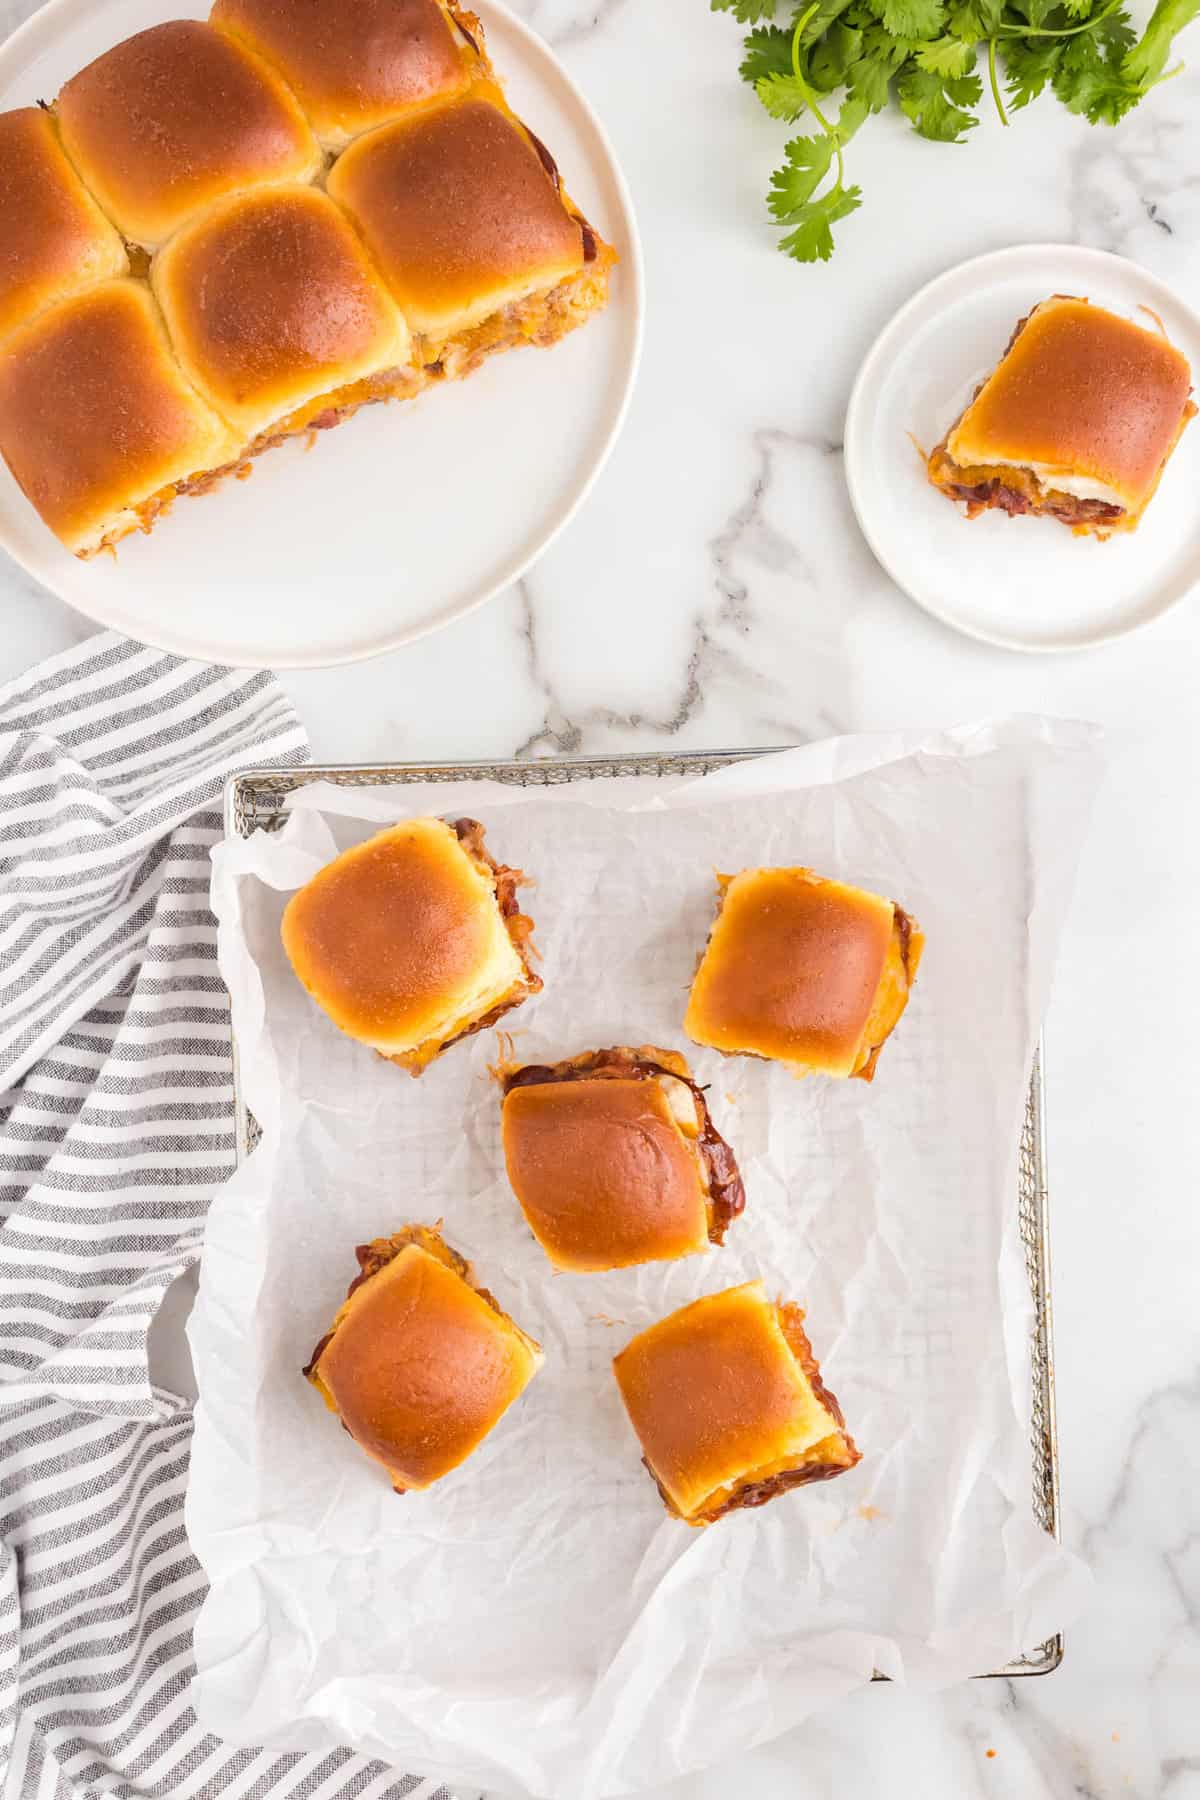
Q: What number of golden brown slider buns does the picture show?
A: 12